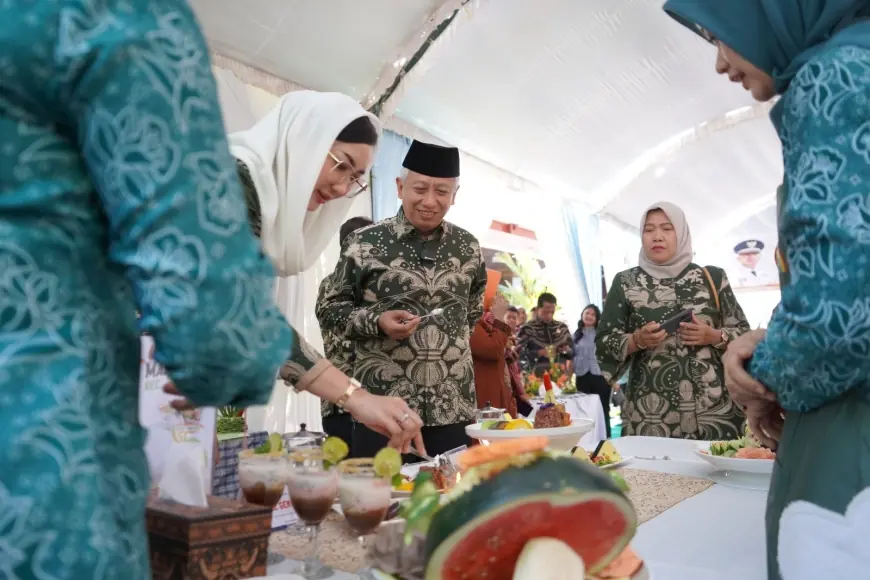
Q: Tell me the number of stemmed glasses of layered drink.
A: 3